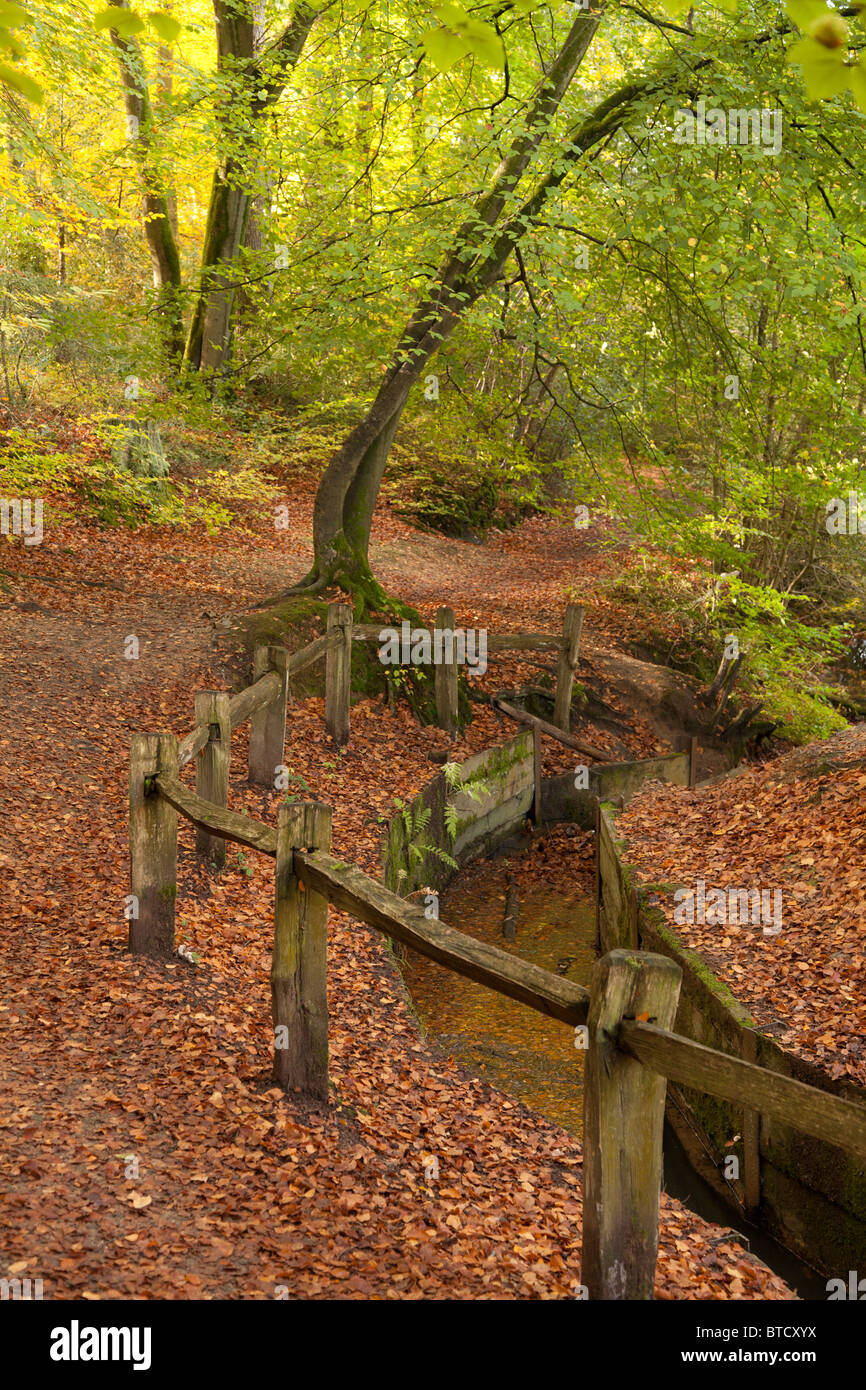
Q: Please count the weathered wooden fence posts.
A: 8